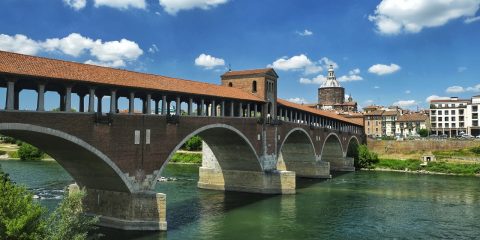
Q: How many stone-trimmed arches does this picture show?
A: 5